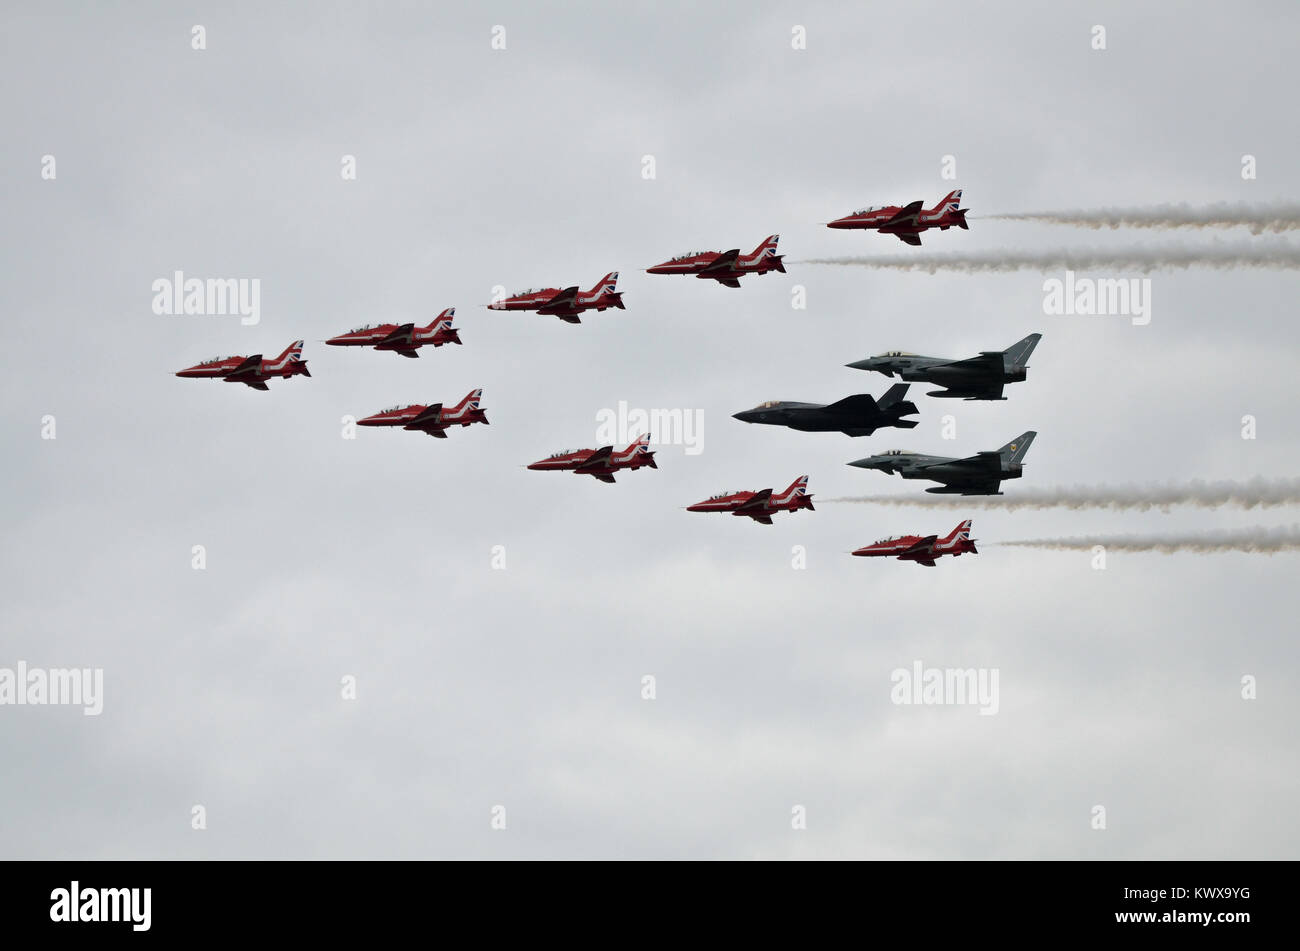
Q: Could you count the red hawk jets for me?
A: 9